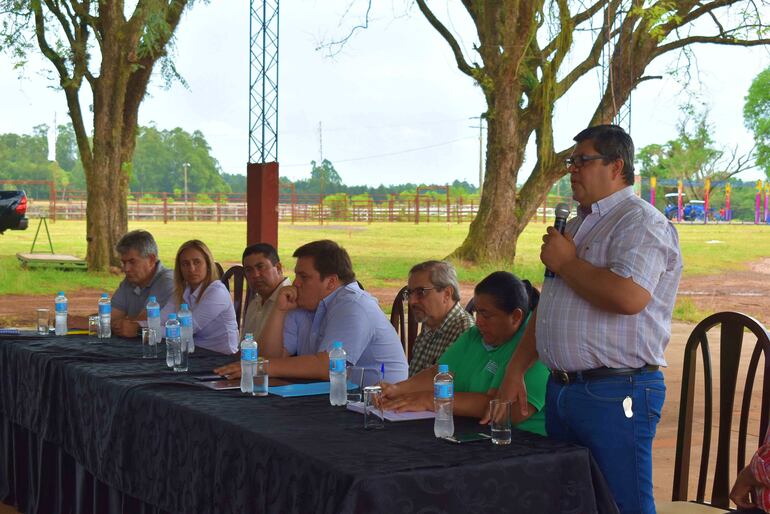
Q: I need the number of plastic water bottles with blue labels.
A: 8